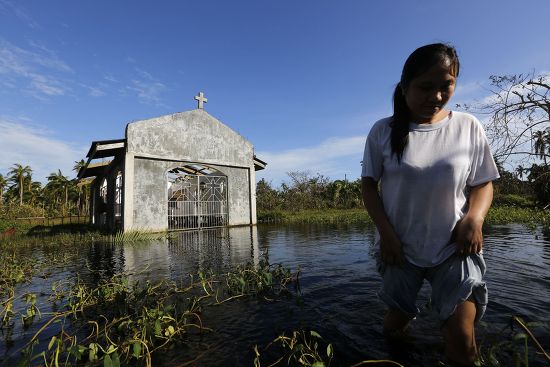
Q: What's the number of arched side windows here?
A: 2